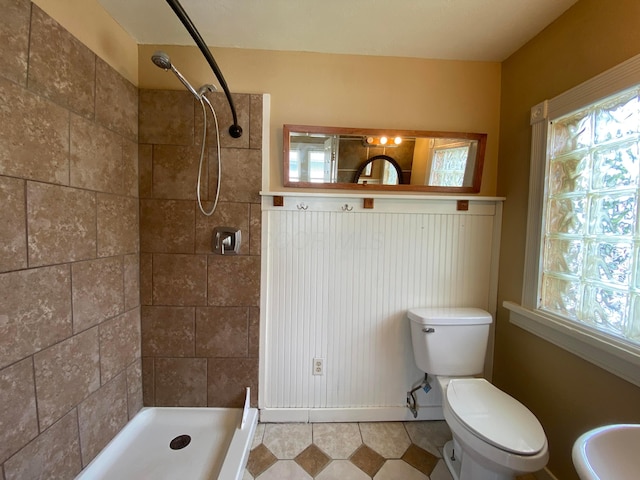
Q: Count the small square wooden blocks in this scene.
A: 3